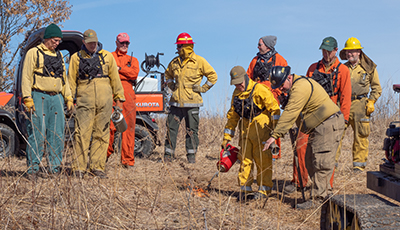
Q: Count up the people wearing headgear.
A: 9